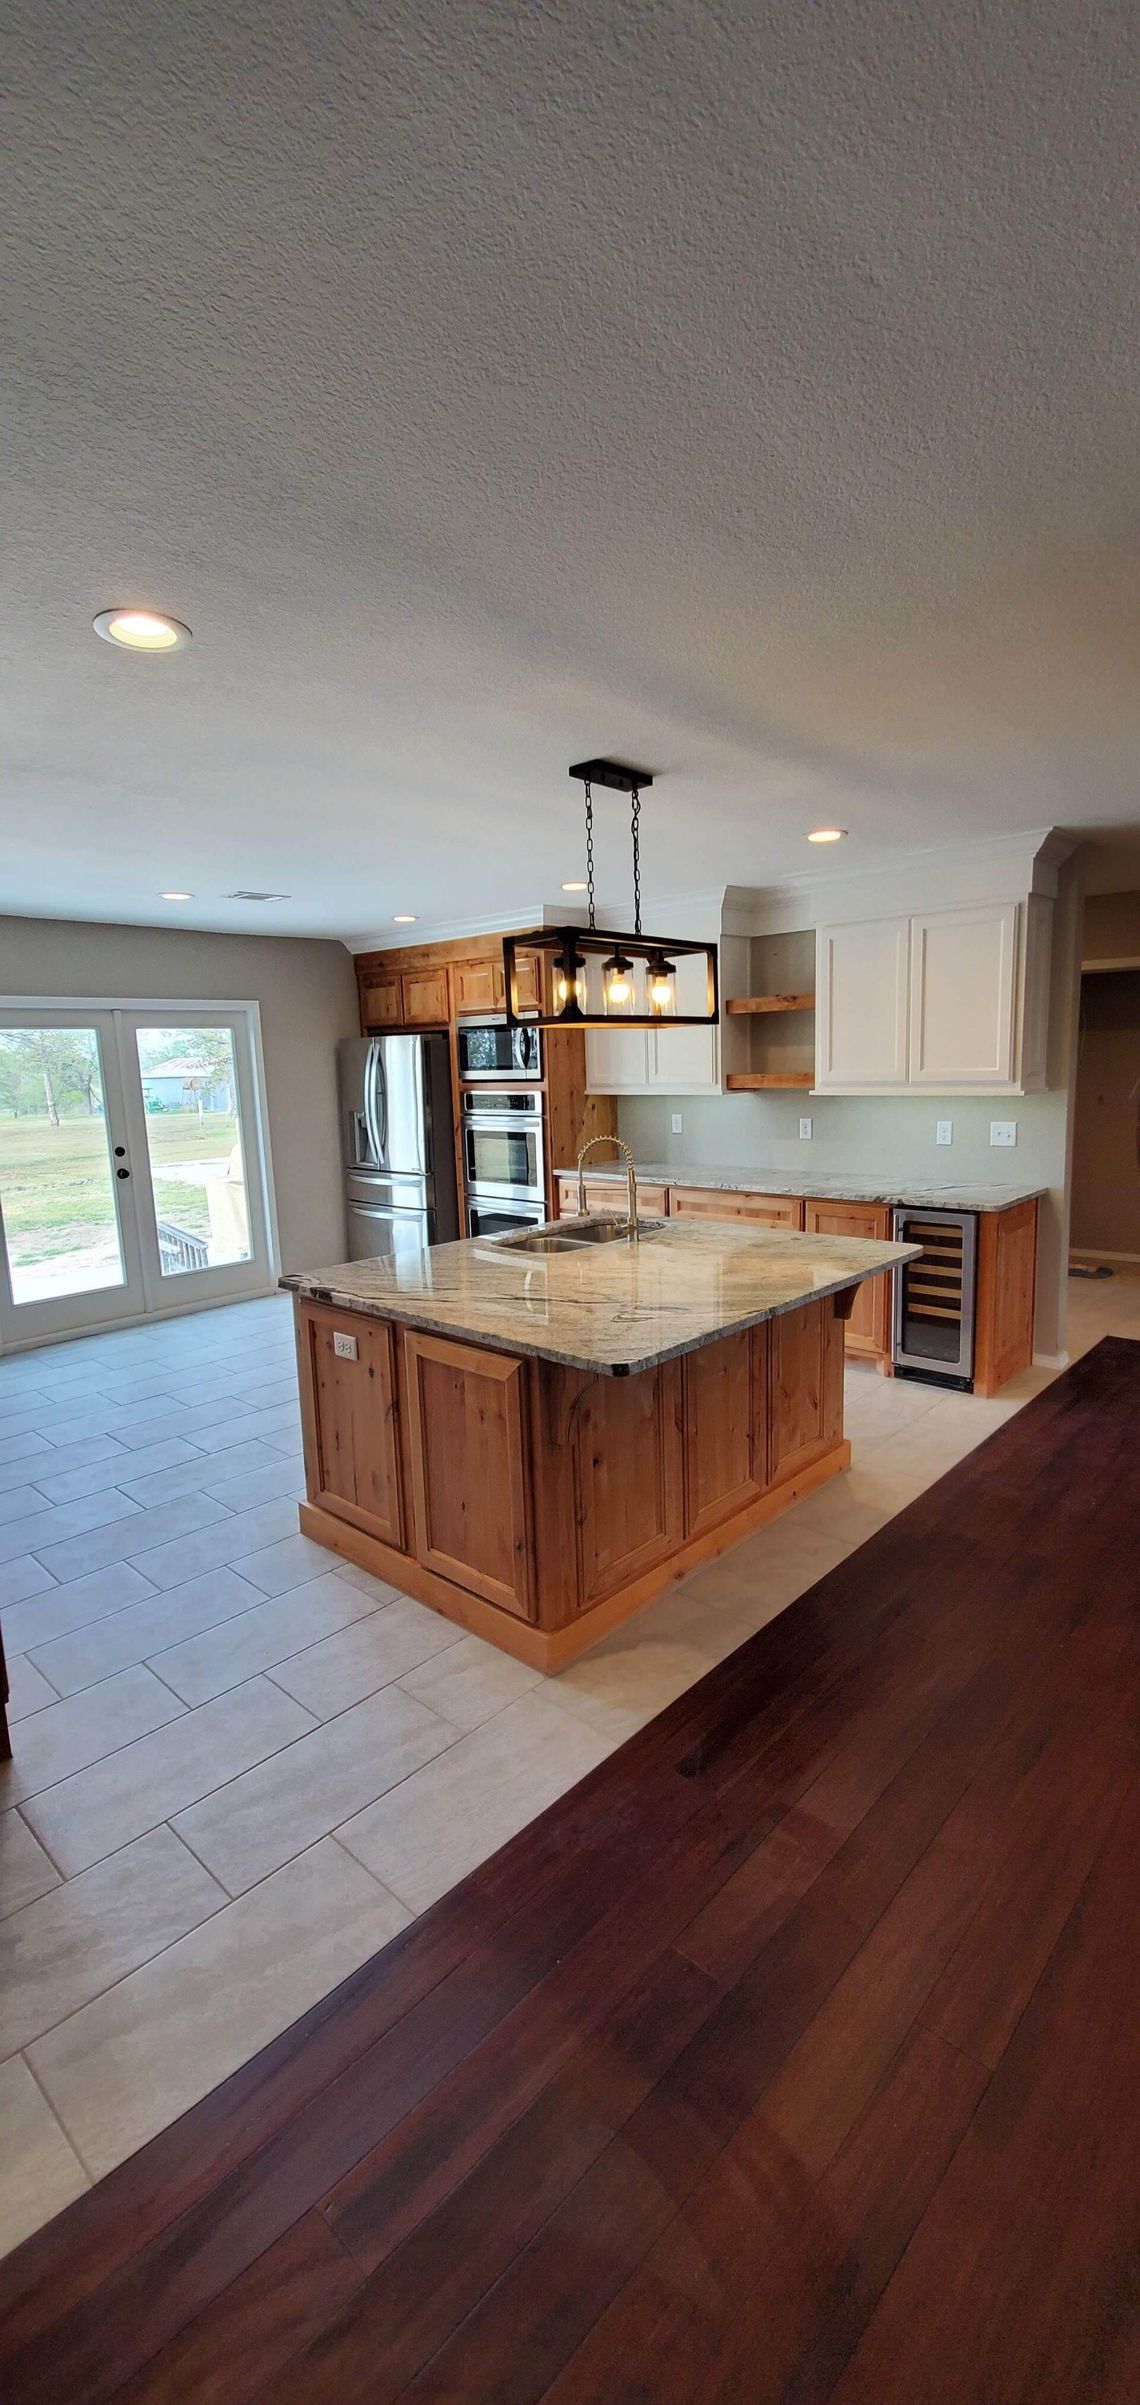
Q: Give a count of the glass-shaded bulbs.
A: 3